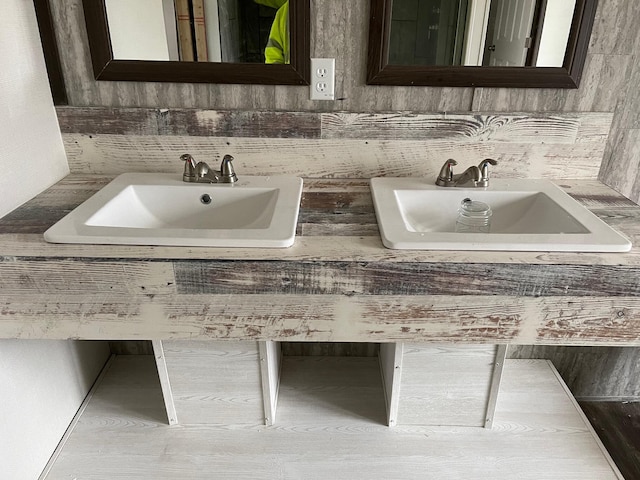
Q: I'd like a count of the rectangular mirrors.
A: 2